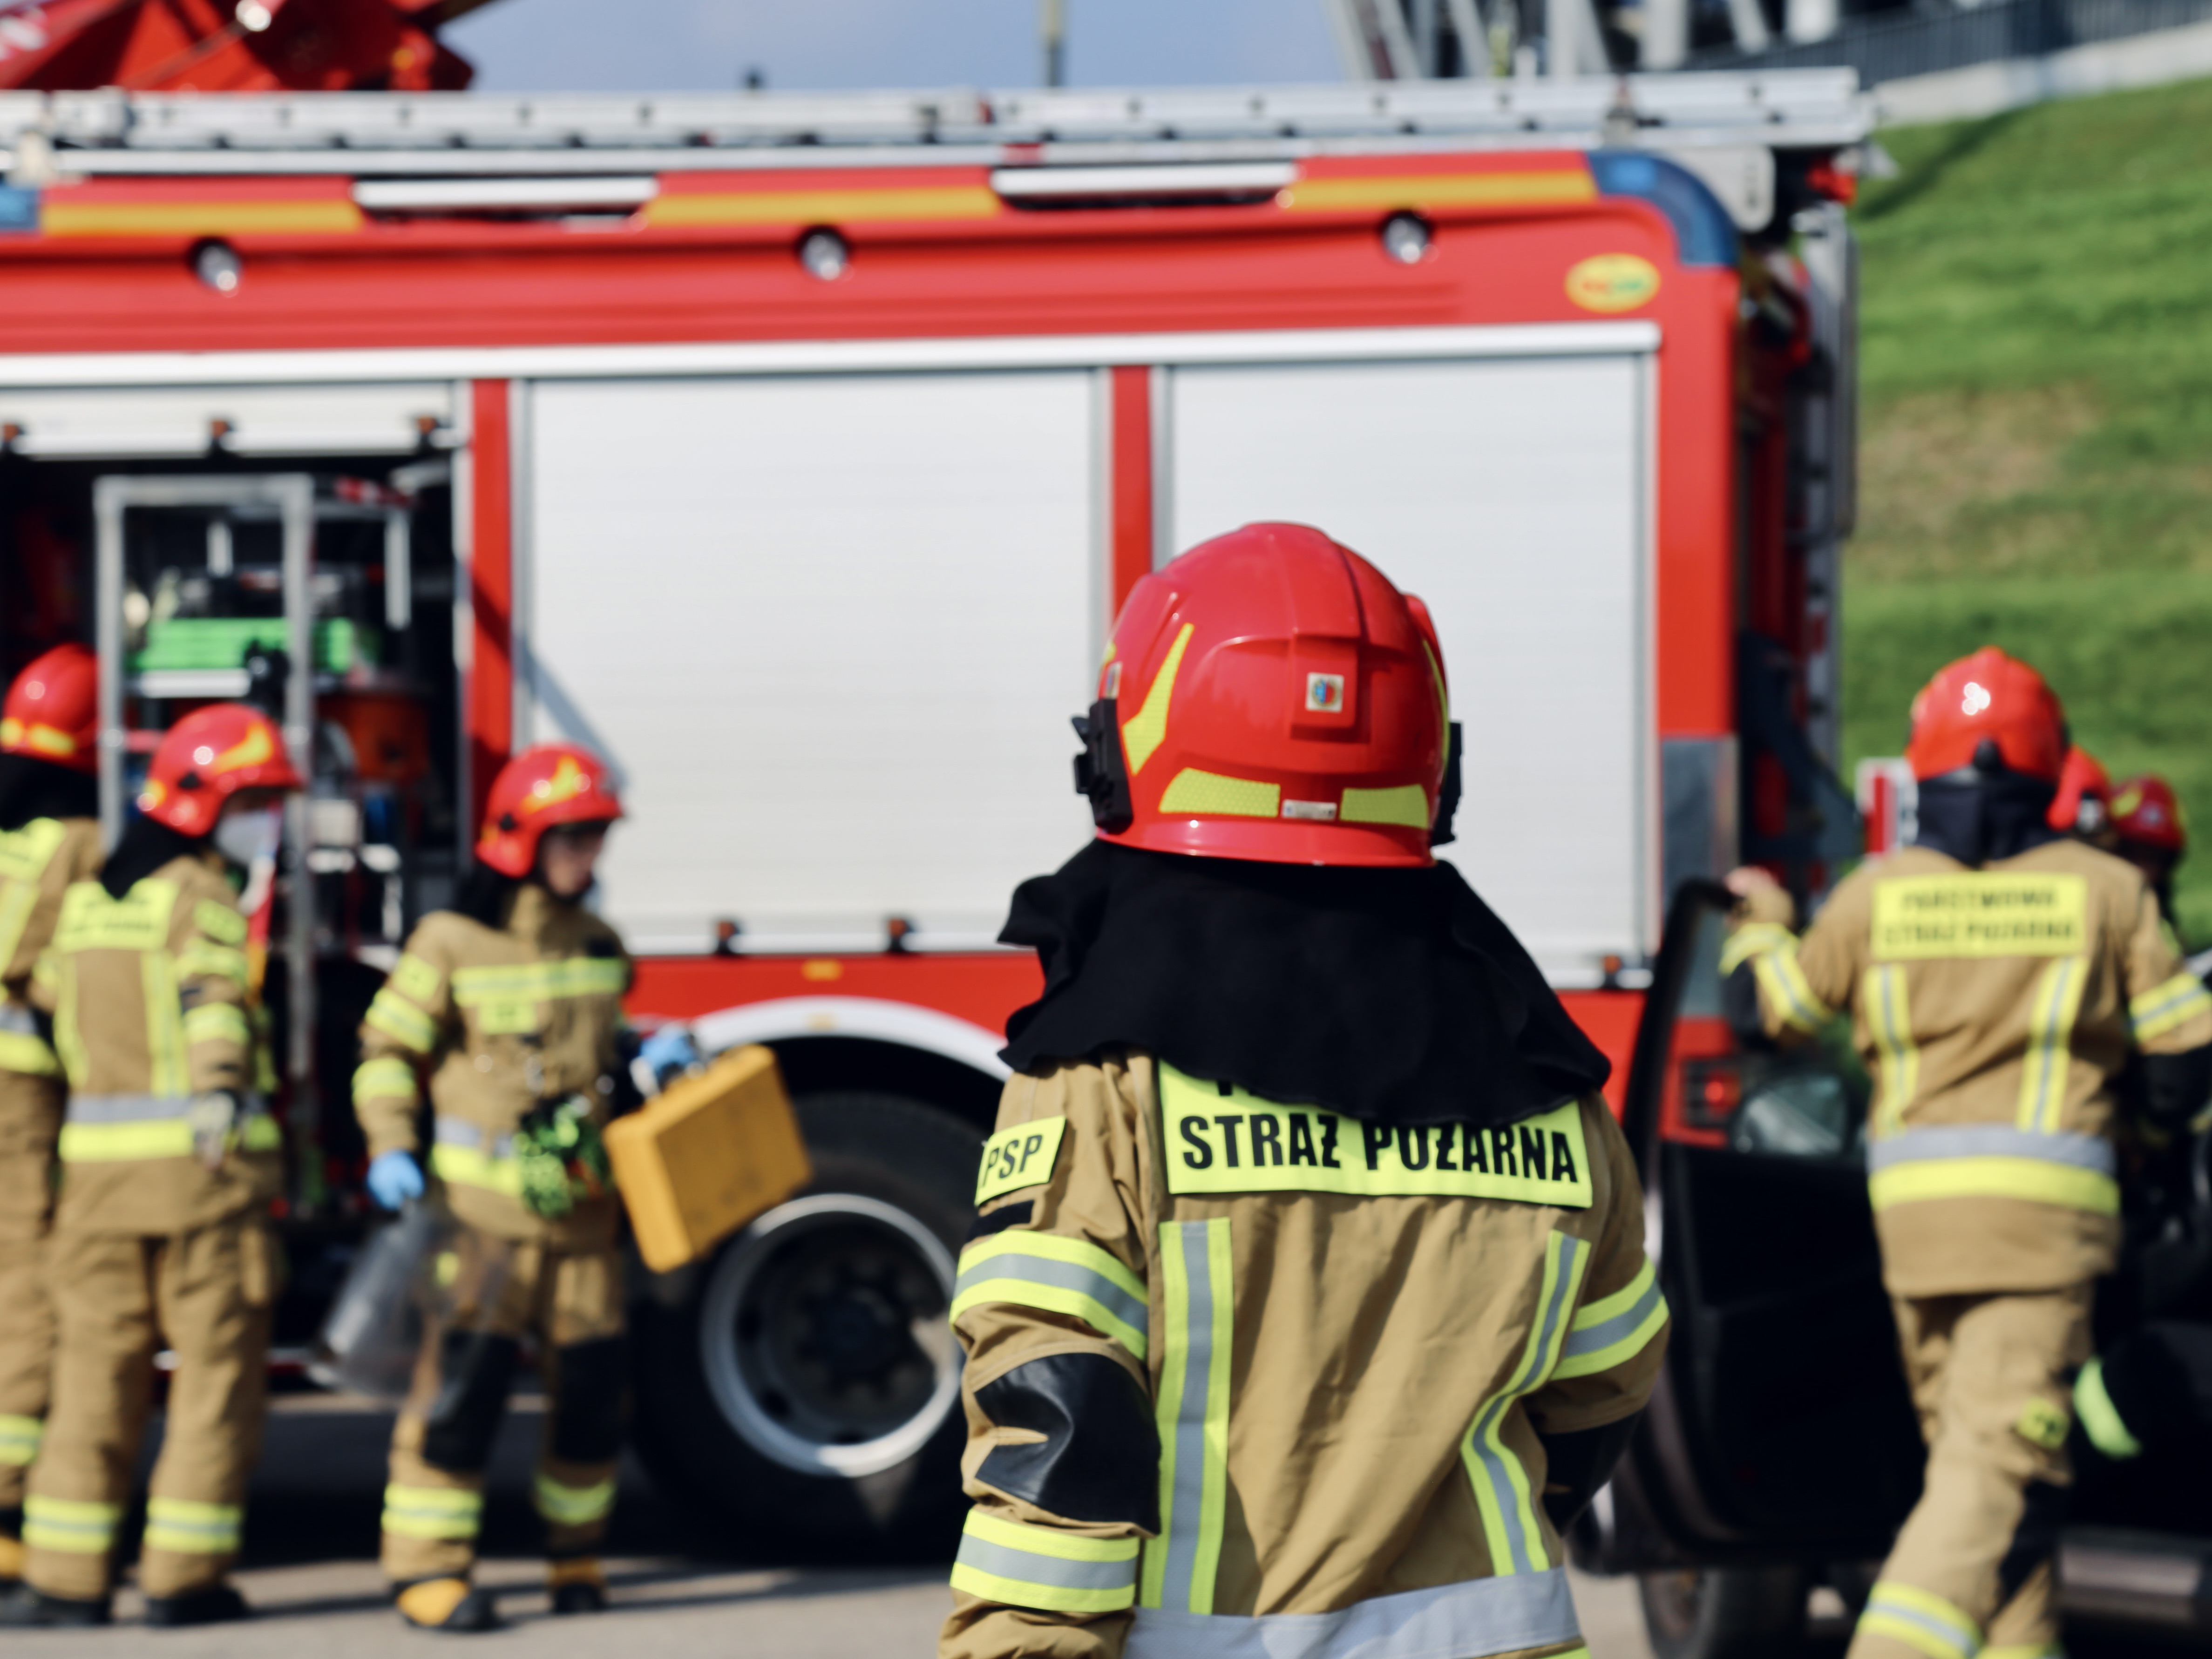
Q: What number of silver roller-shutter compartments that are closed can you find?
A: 2